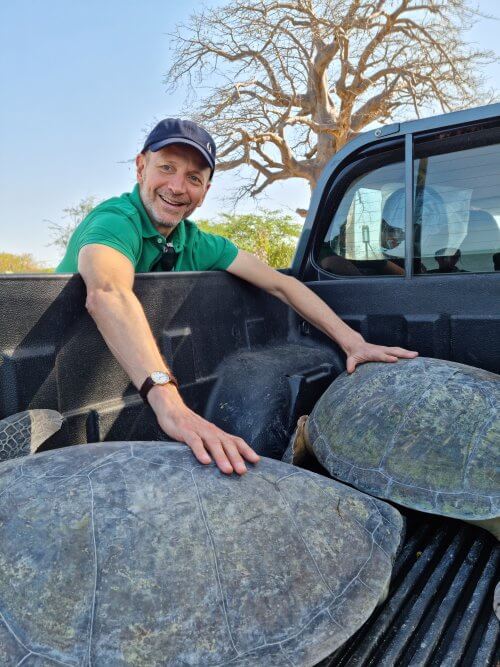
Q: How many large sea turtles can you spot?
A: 2